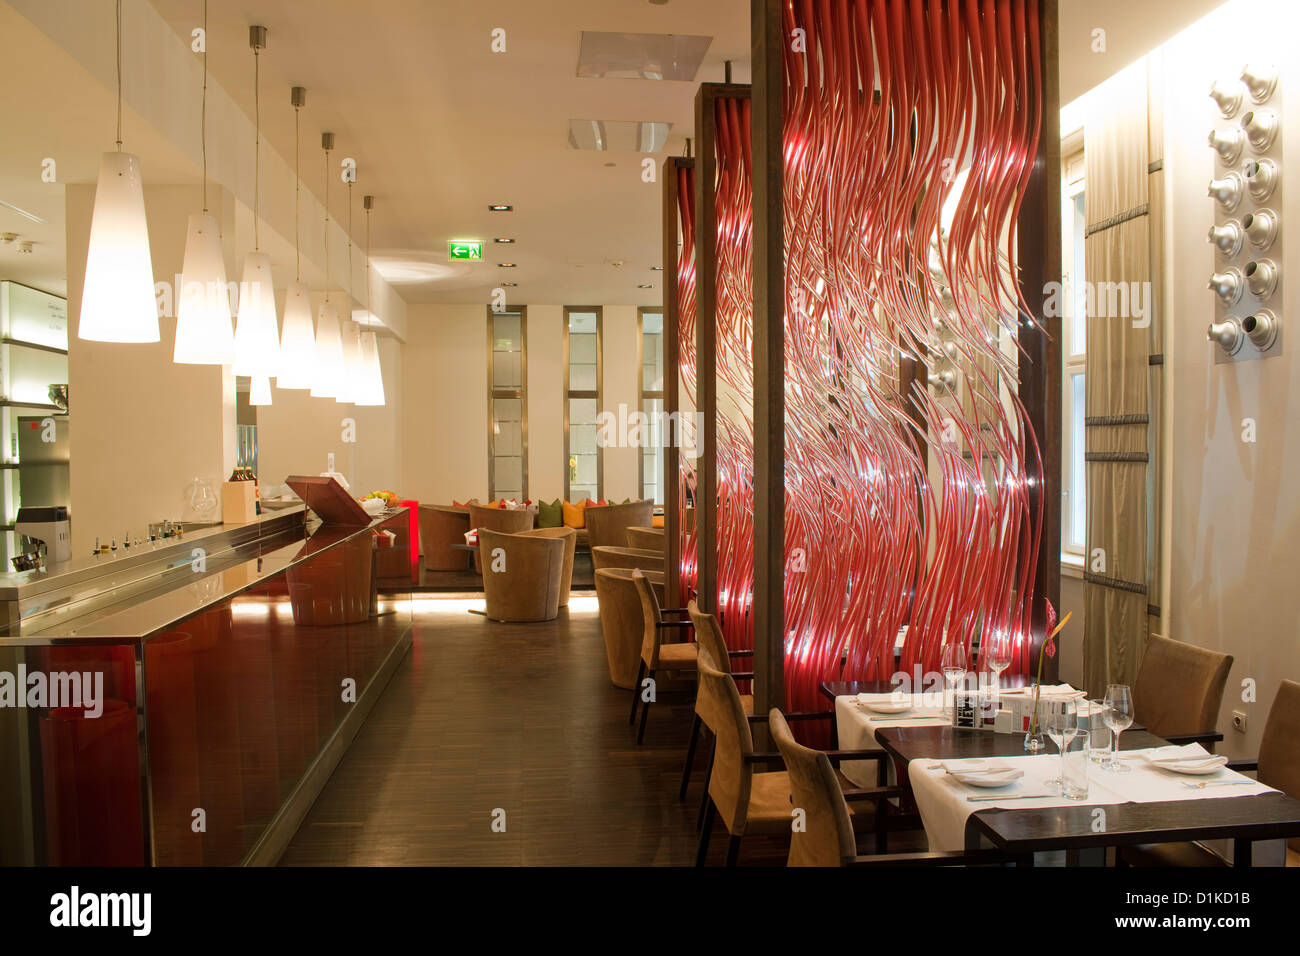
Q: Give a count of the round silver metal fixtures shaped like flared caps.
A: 12